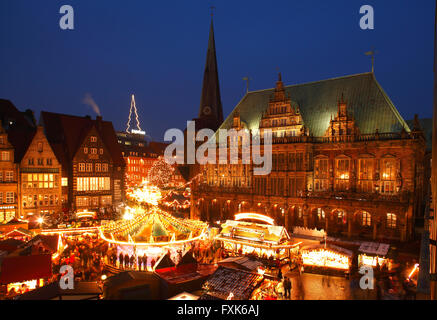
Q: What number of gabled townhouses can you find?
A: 3